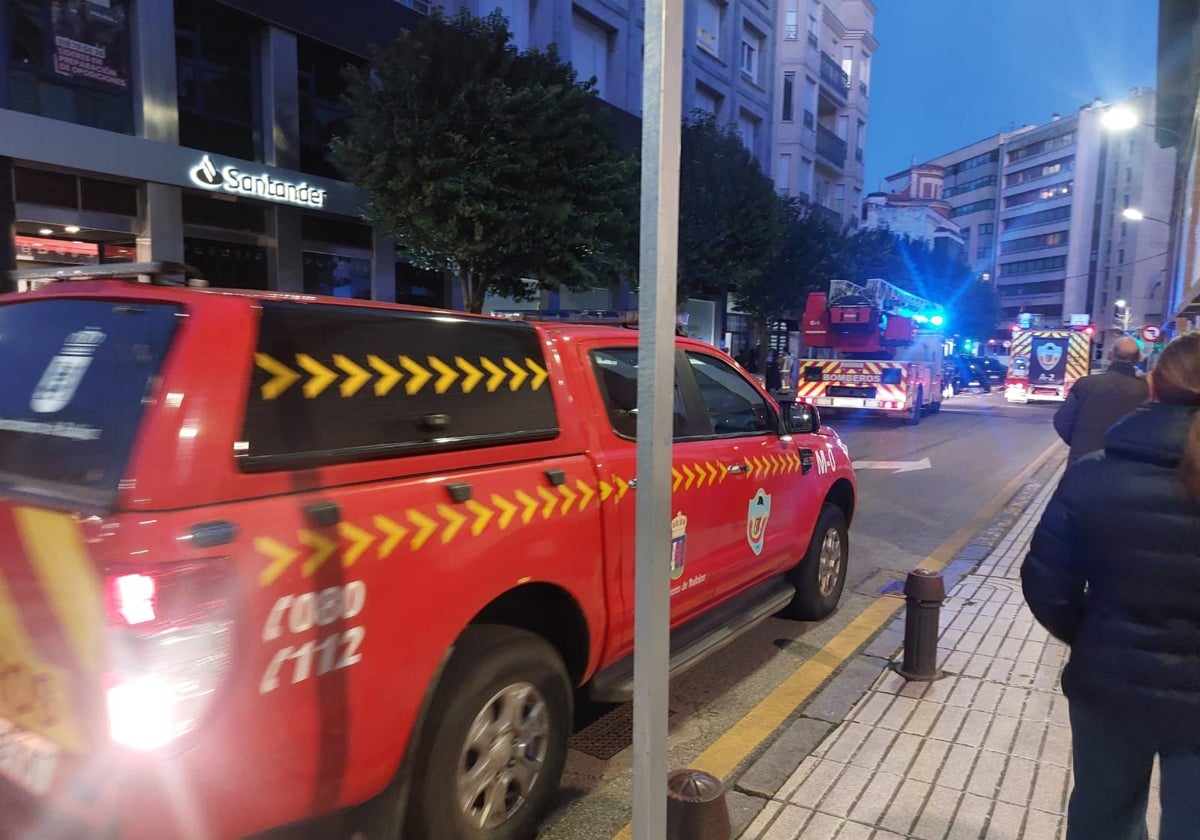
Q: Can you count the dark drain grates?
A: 1